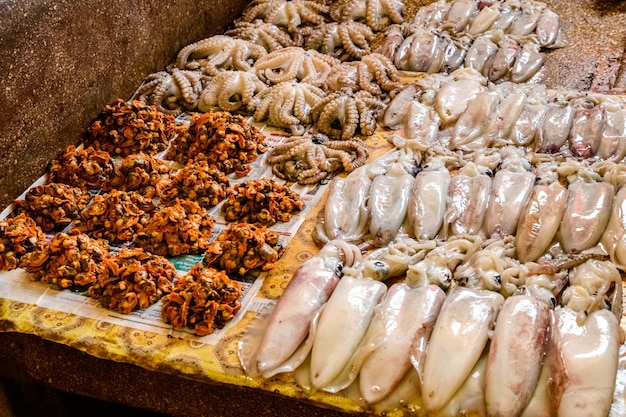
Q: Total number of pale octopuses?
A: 12